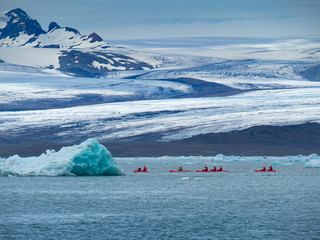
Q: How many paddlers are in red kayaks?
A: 8